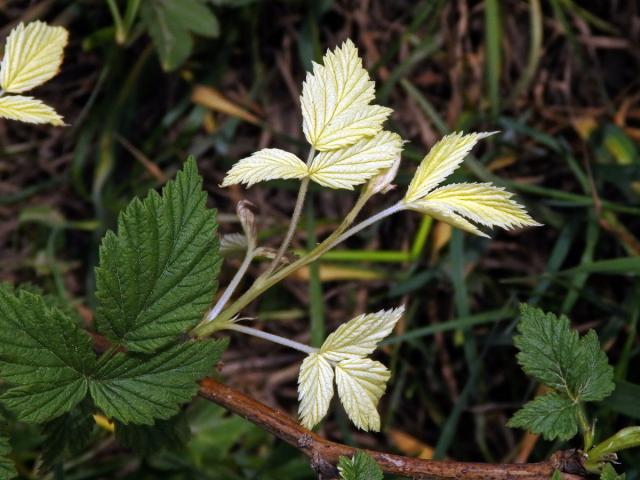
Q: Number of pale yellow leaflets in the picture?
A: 11